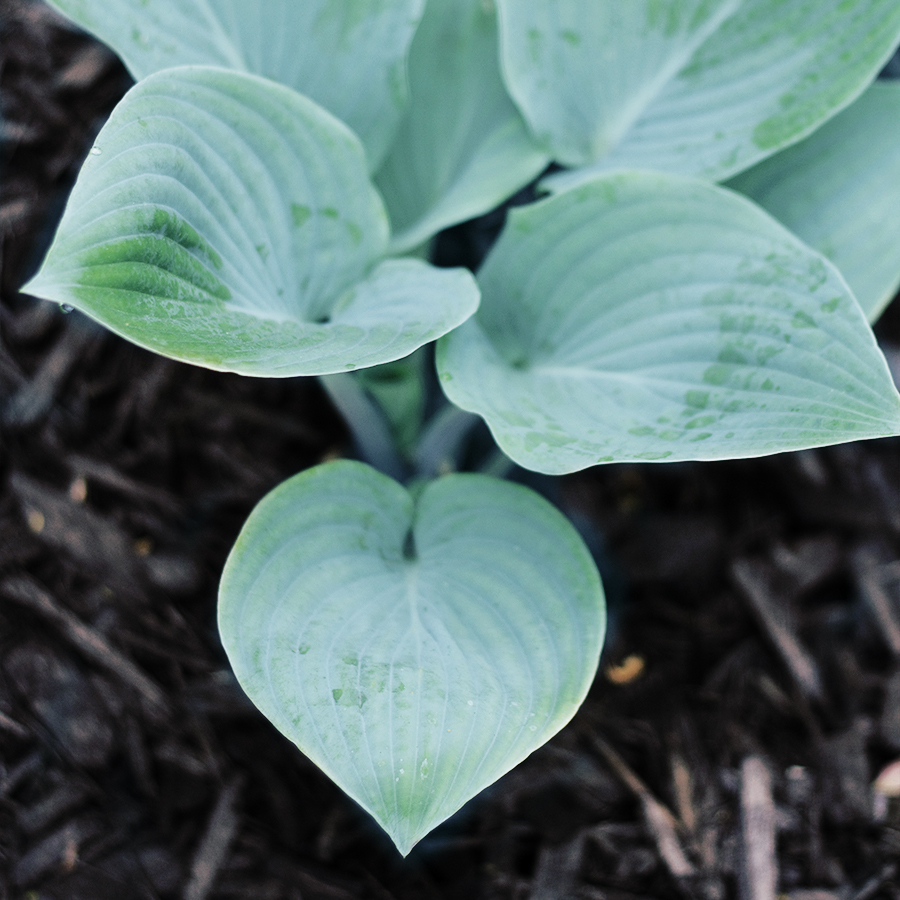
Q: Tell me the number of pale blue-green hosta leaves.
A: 7